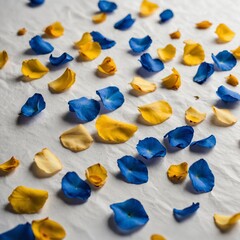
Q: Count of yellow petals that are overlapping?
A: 2